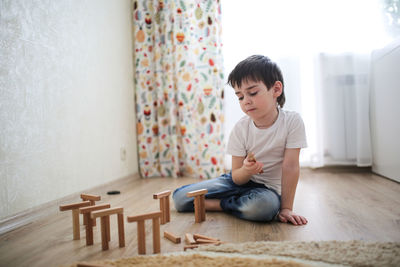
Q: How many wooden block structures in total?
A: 7